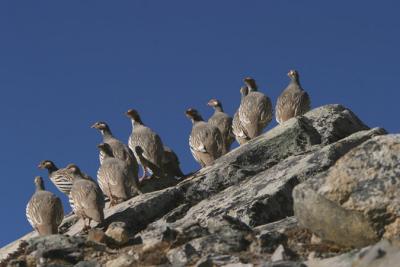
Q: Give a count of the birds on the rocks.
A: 12